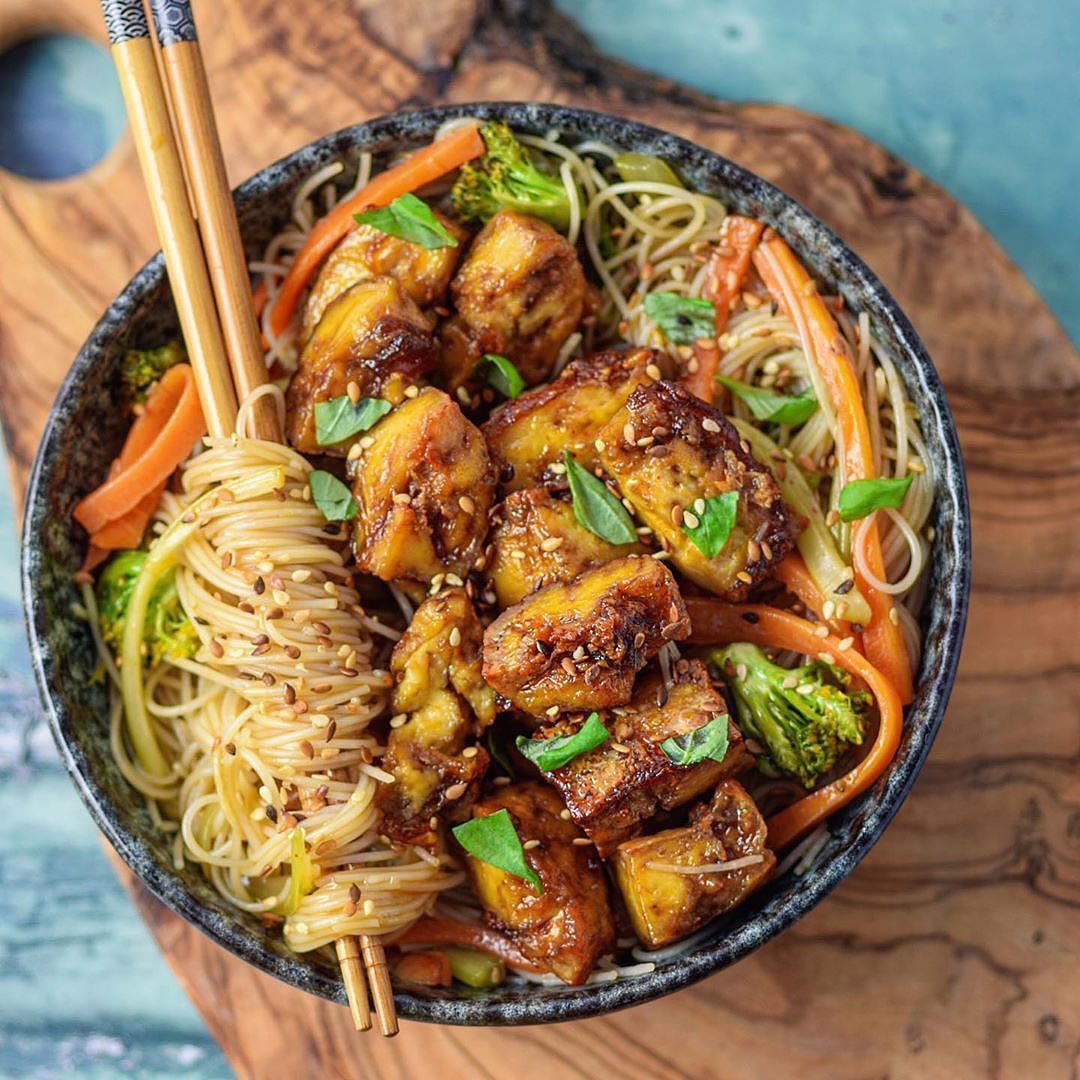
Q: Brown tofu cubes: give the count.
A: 12